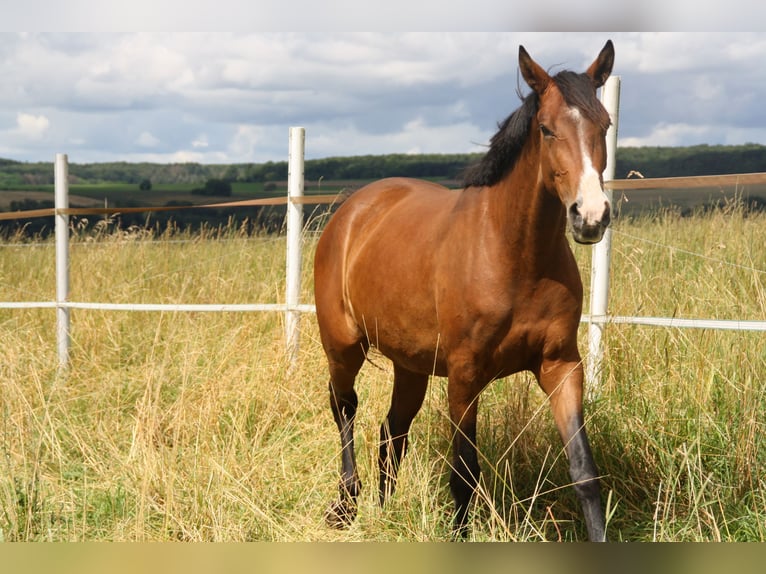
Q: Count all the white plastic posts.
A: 3